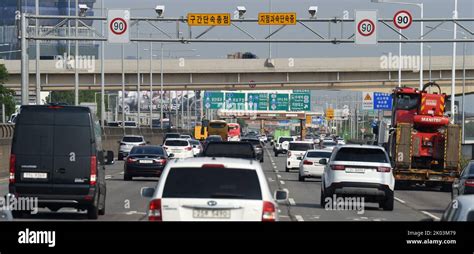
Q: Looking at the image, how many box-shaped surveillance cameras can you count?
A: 4